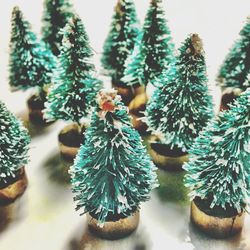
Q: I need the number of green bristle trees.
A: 10